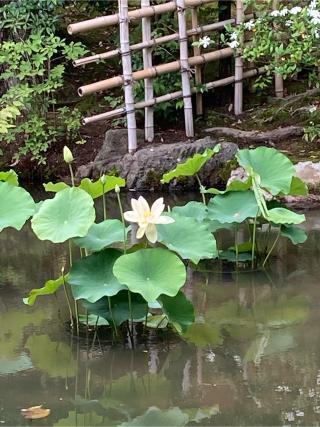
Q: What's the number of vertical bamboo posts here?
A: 6